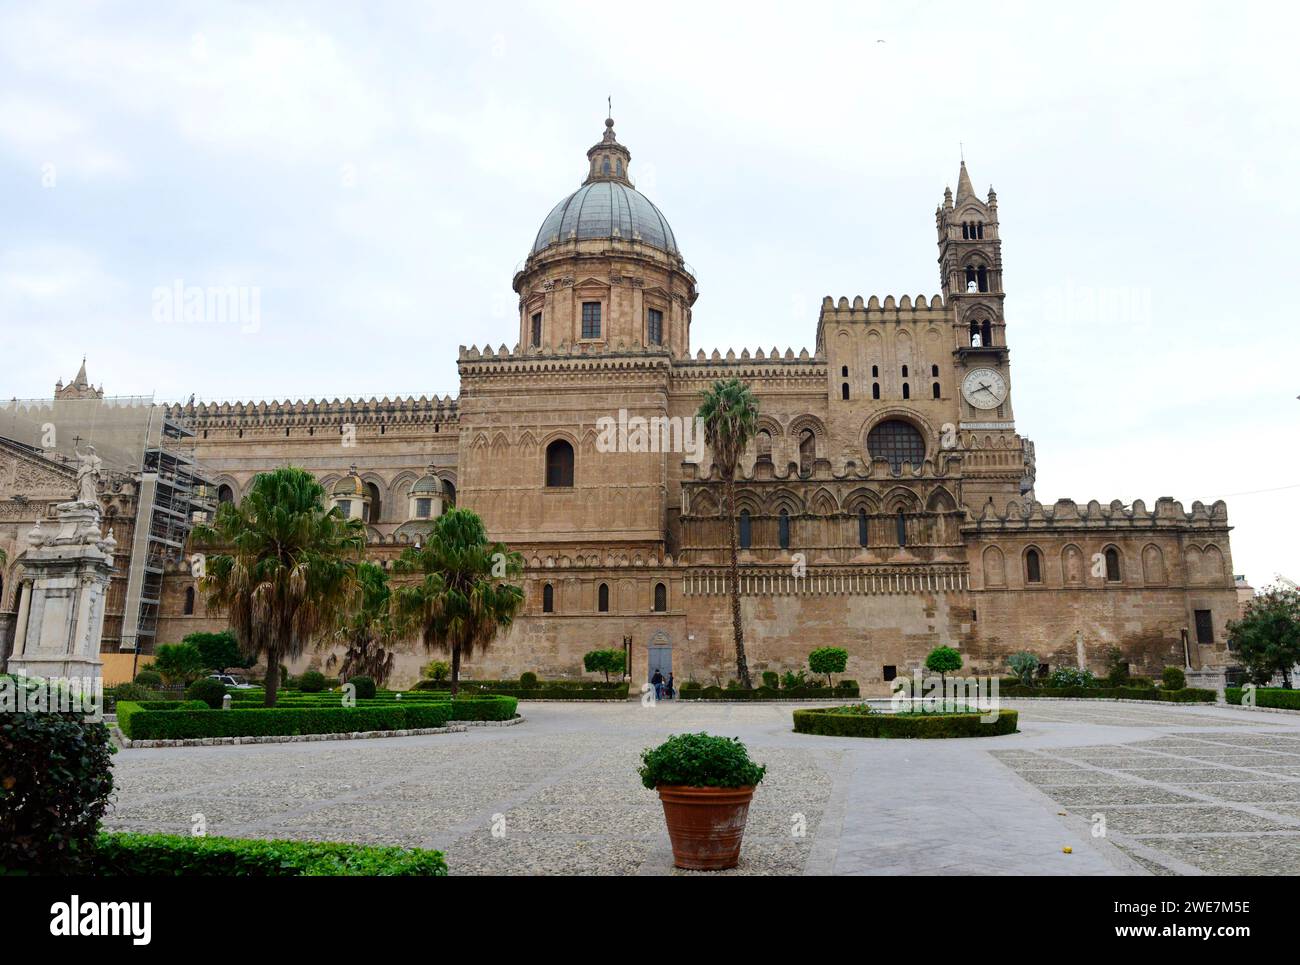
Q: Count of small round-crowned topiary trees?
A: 3